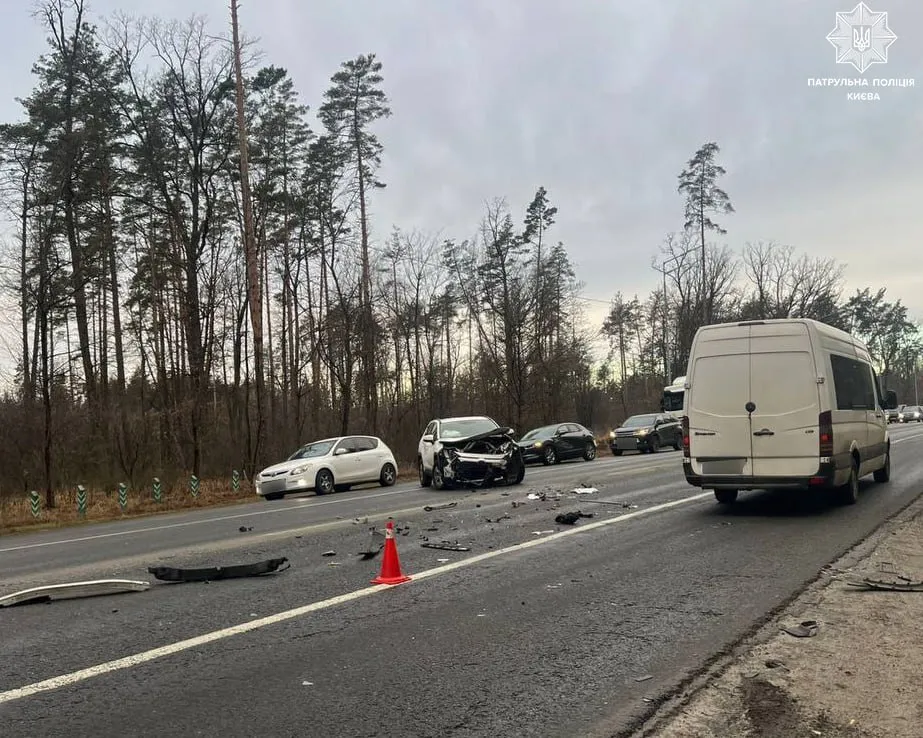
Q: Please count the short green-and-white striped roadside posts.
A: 6